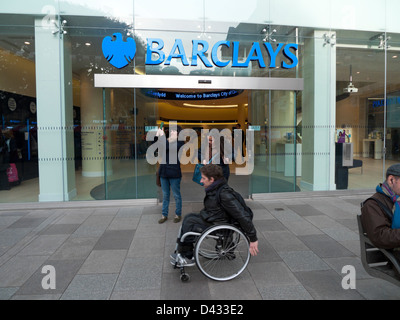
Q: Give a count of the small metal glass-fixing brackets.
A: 6